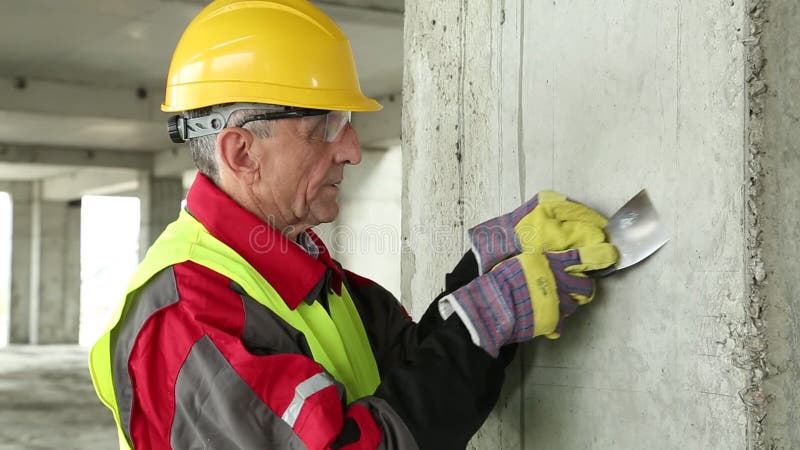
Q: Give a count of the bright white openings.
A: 2